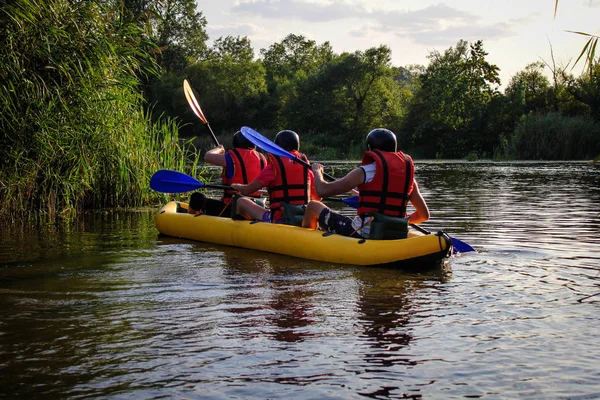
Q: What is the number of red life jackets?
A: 3